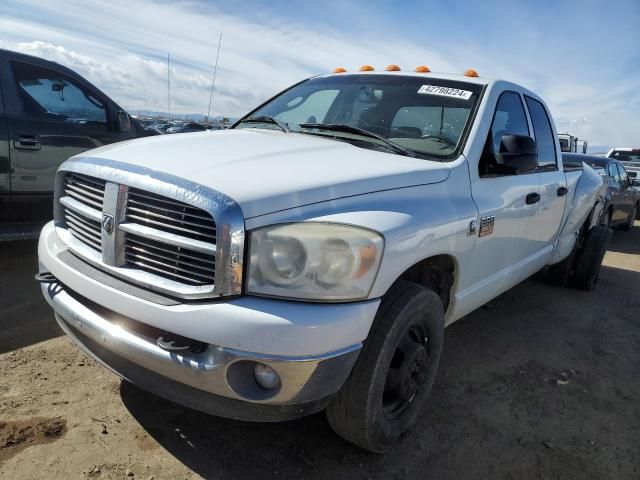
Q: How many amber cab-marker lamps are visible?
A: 5